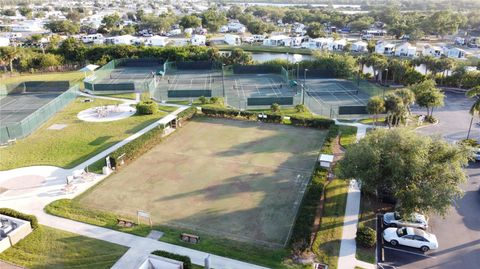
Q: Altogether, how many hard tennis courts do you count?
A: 5